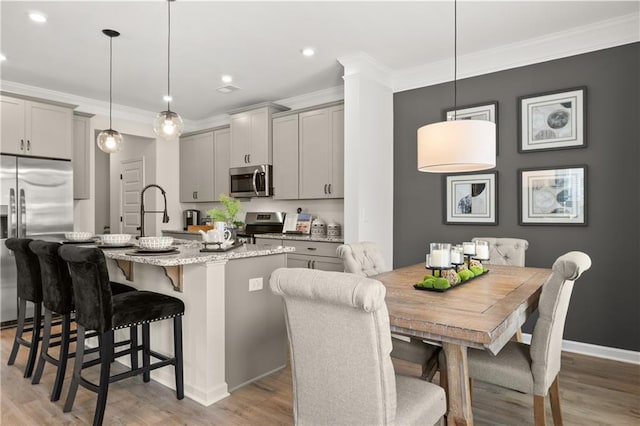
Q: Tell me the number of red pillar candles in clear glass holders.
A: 0